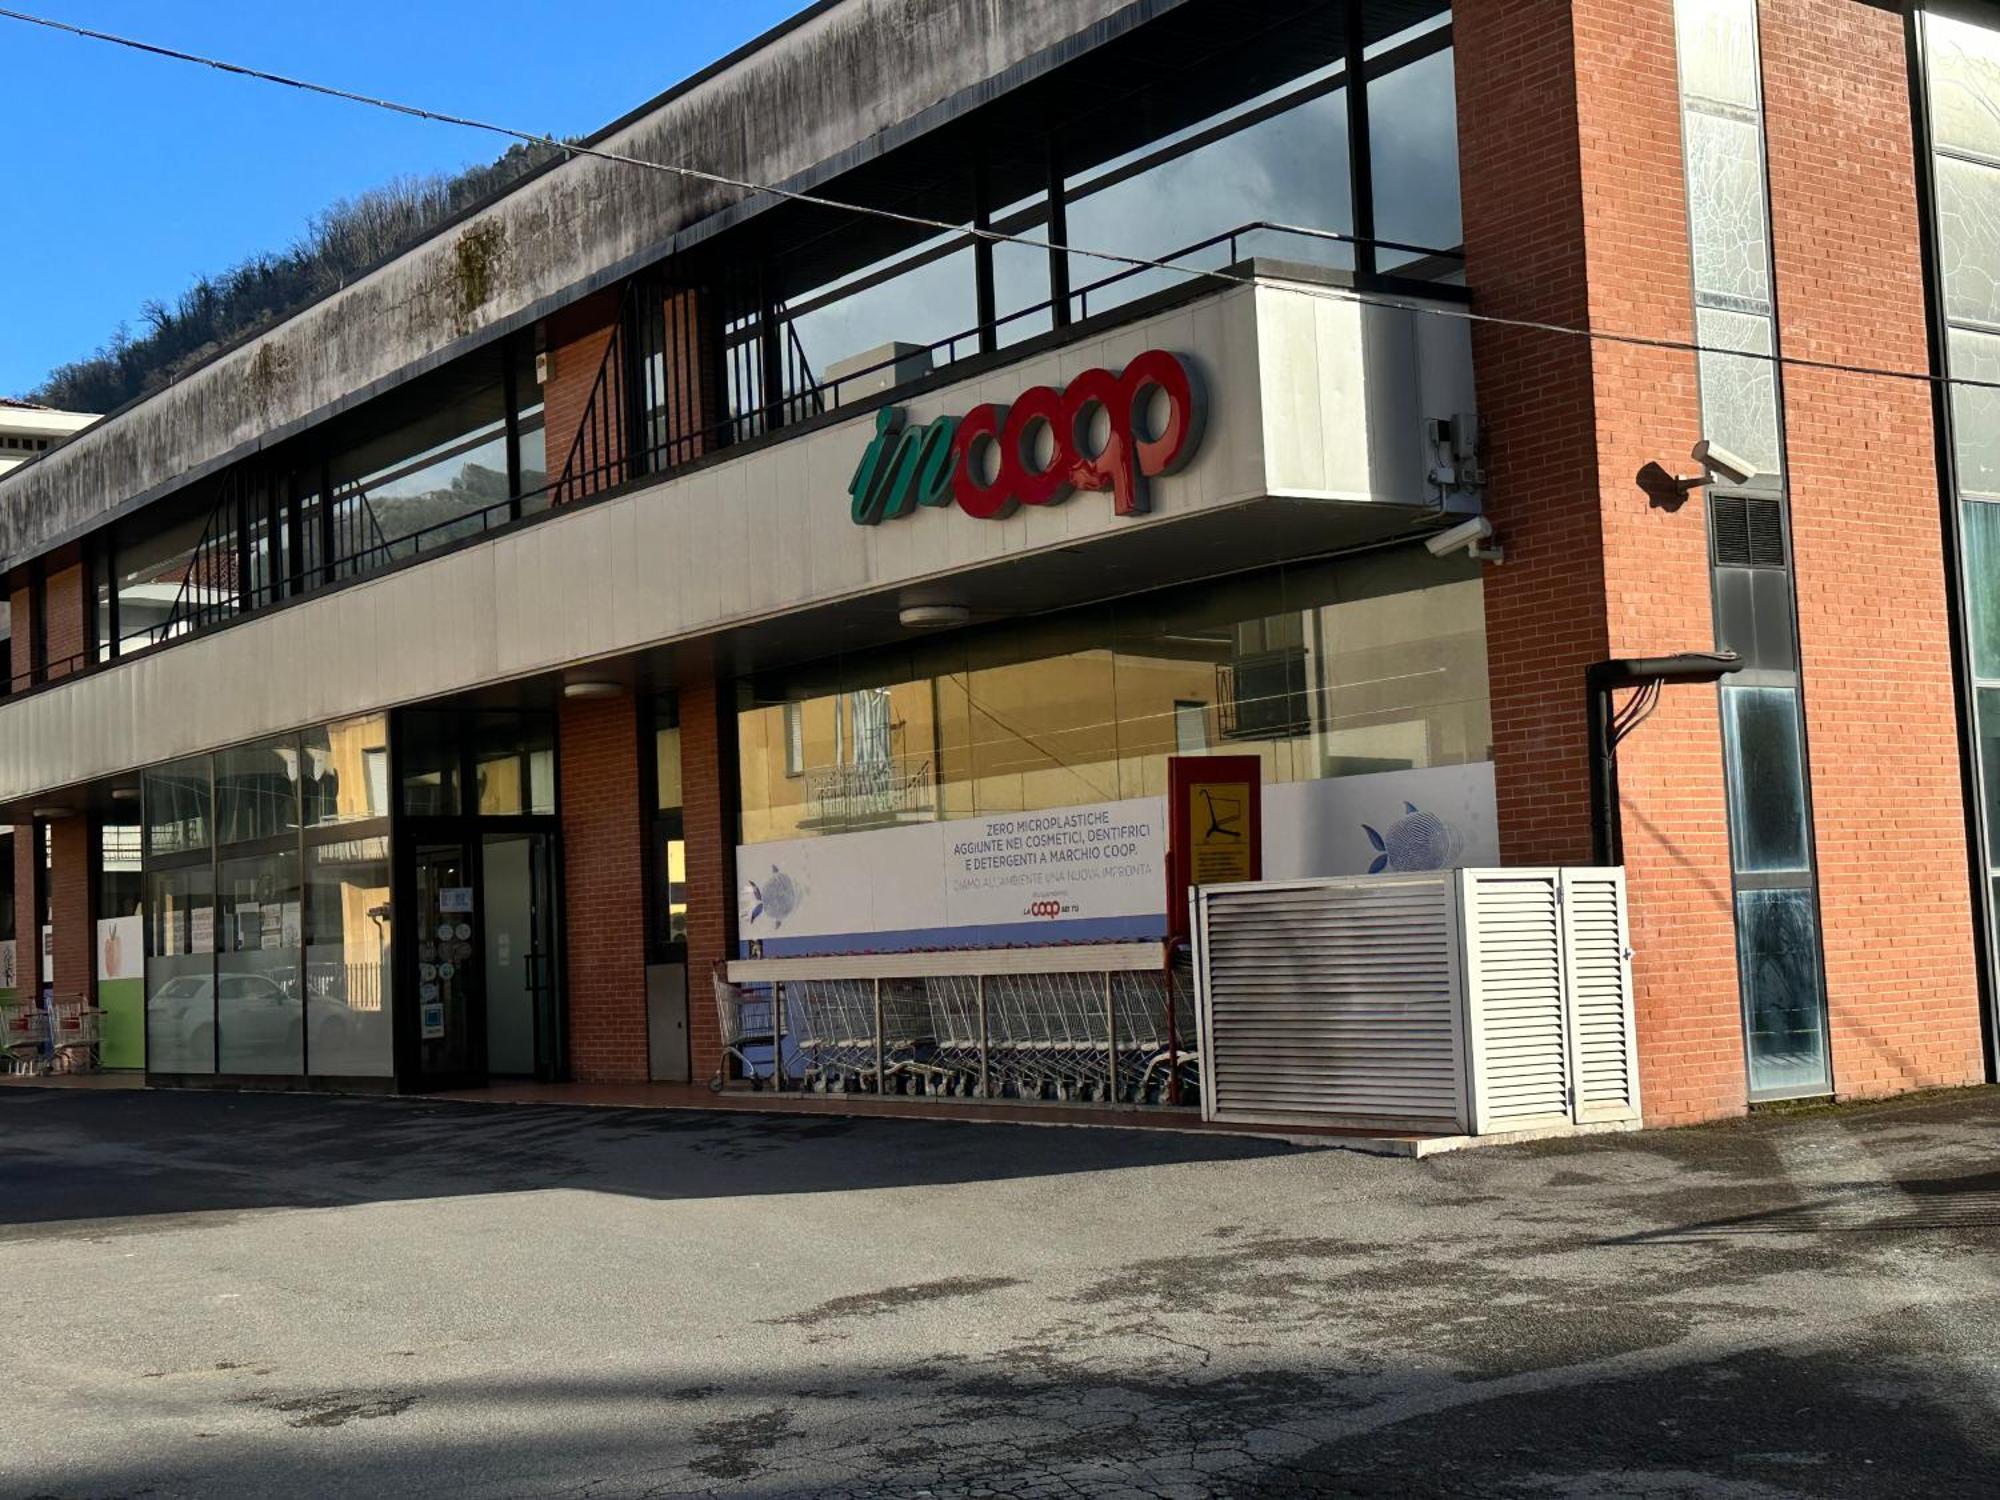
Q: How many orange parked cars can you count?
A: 0